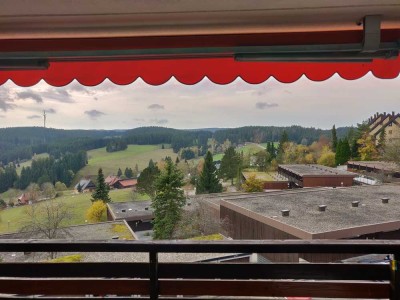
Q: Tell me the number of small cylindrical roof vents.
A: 4